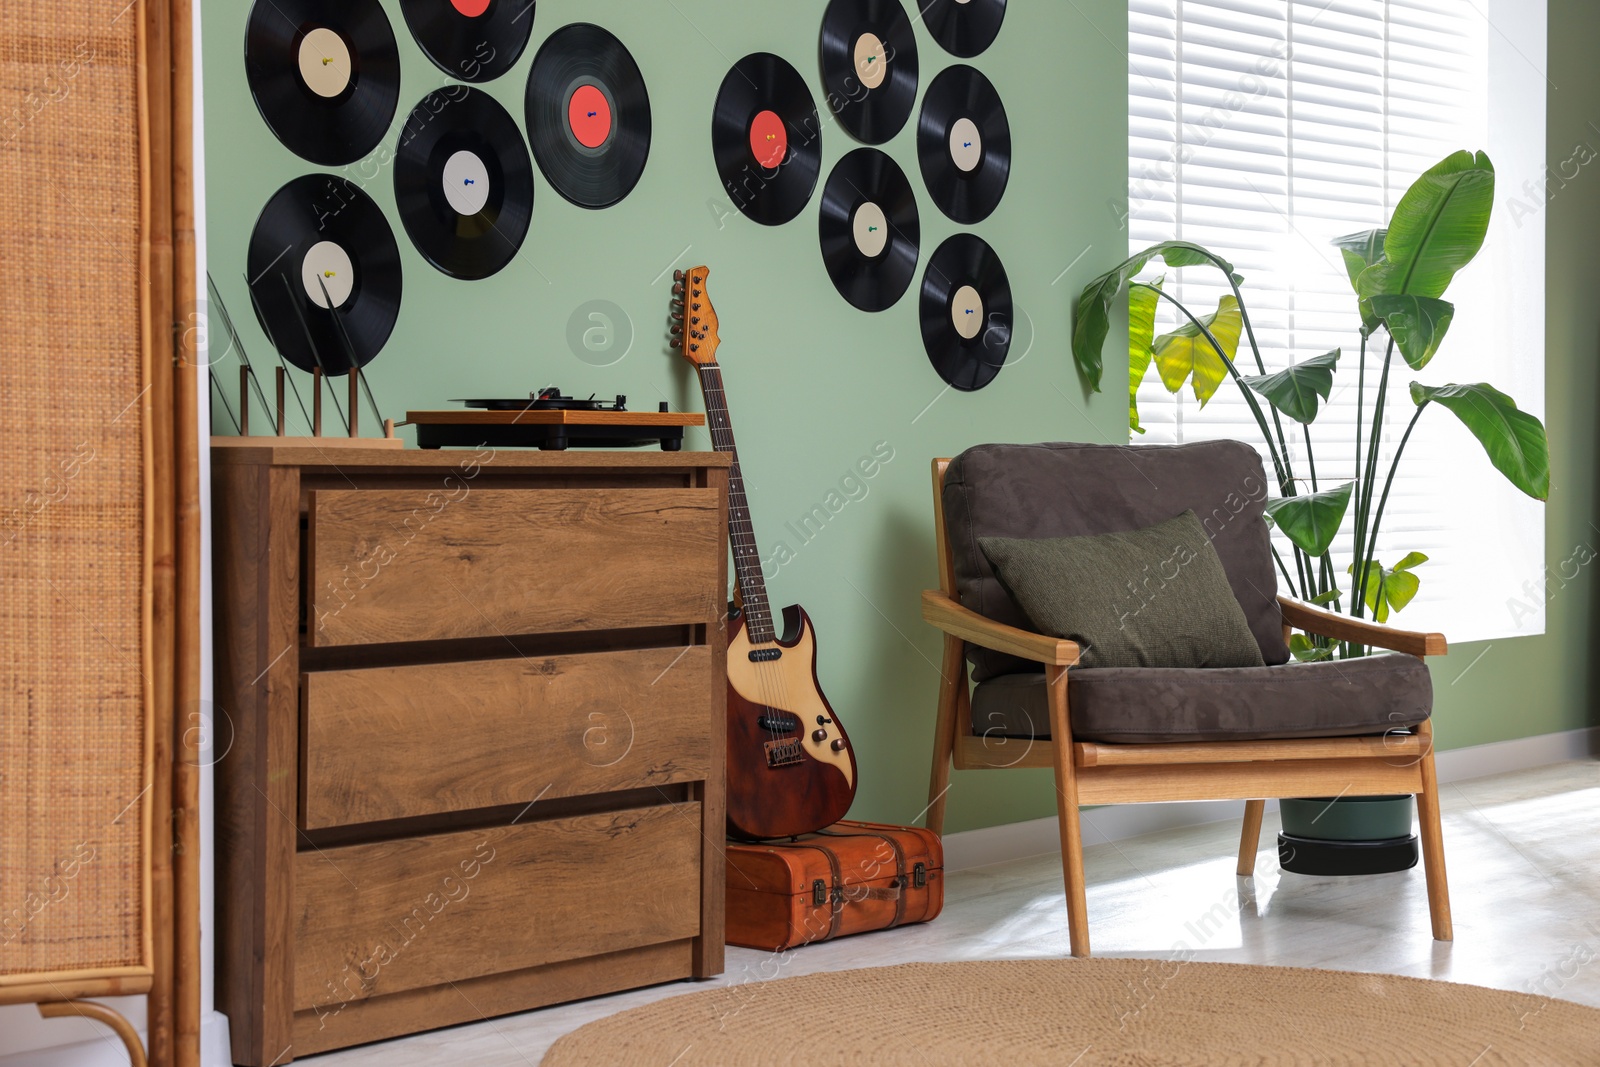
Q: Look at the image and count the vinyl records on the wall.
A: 11